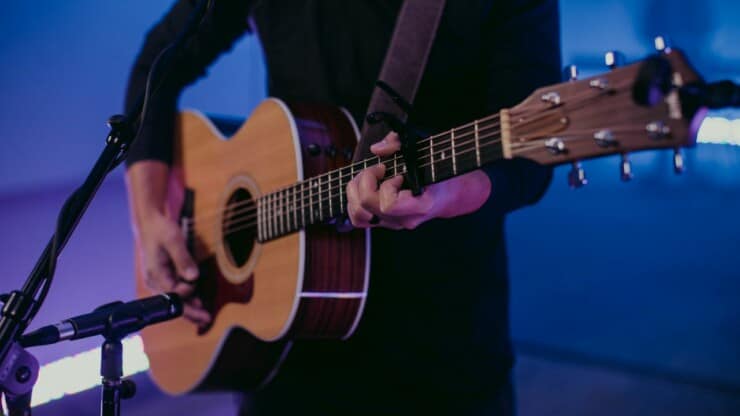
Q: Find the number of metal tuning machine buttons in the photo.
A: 6